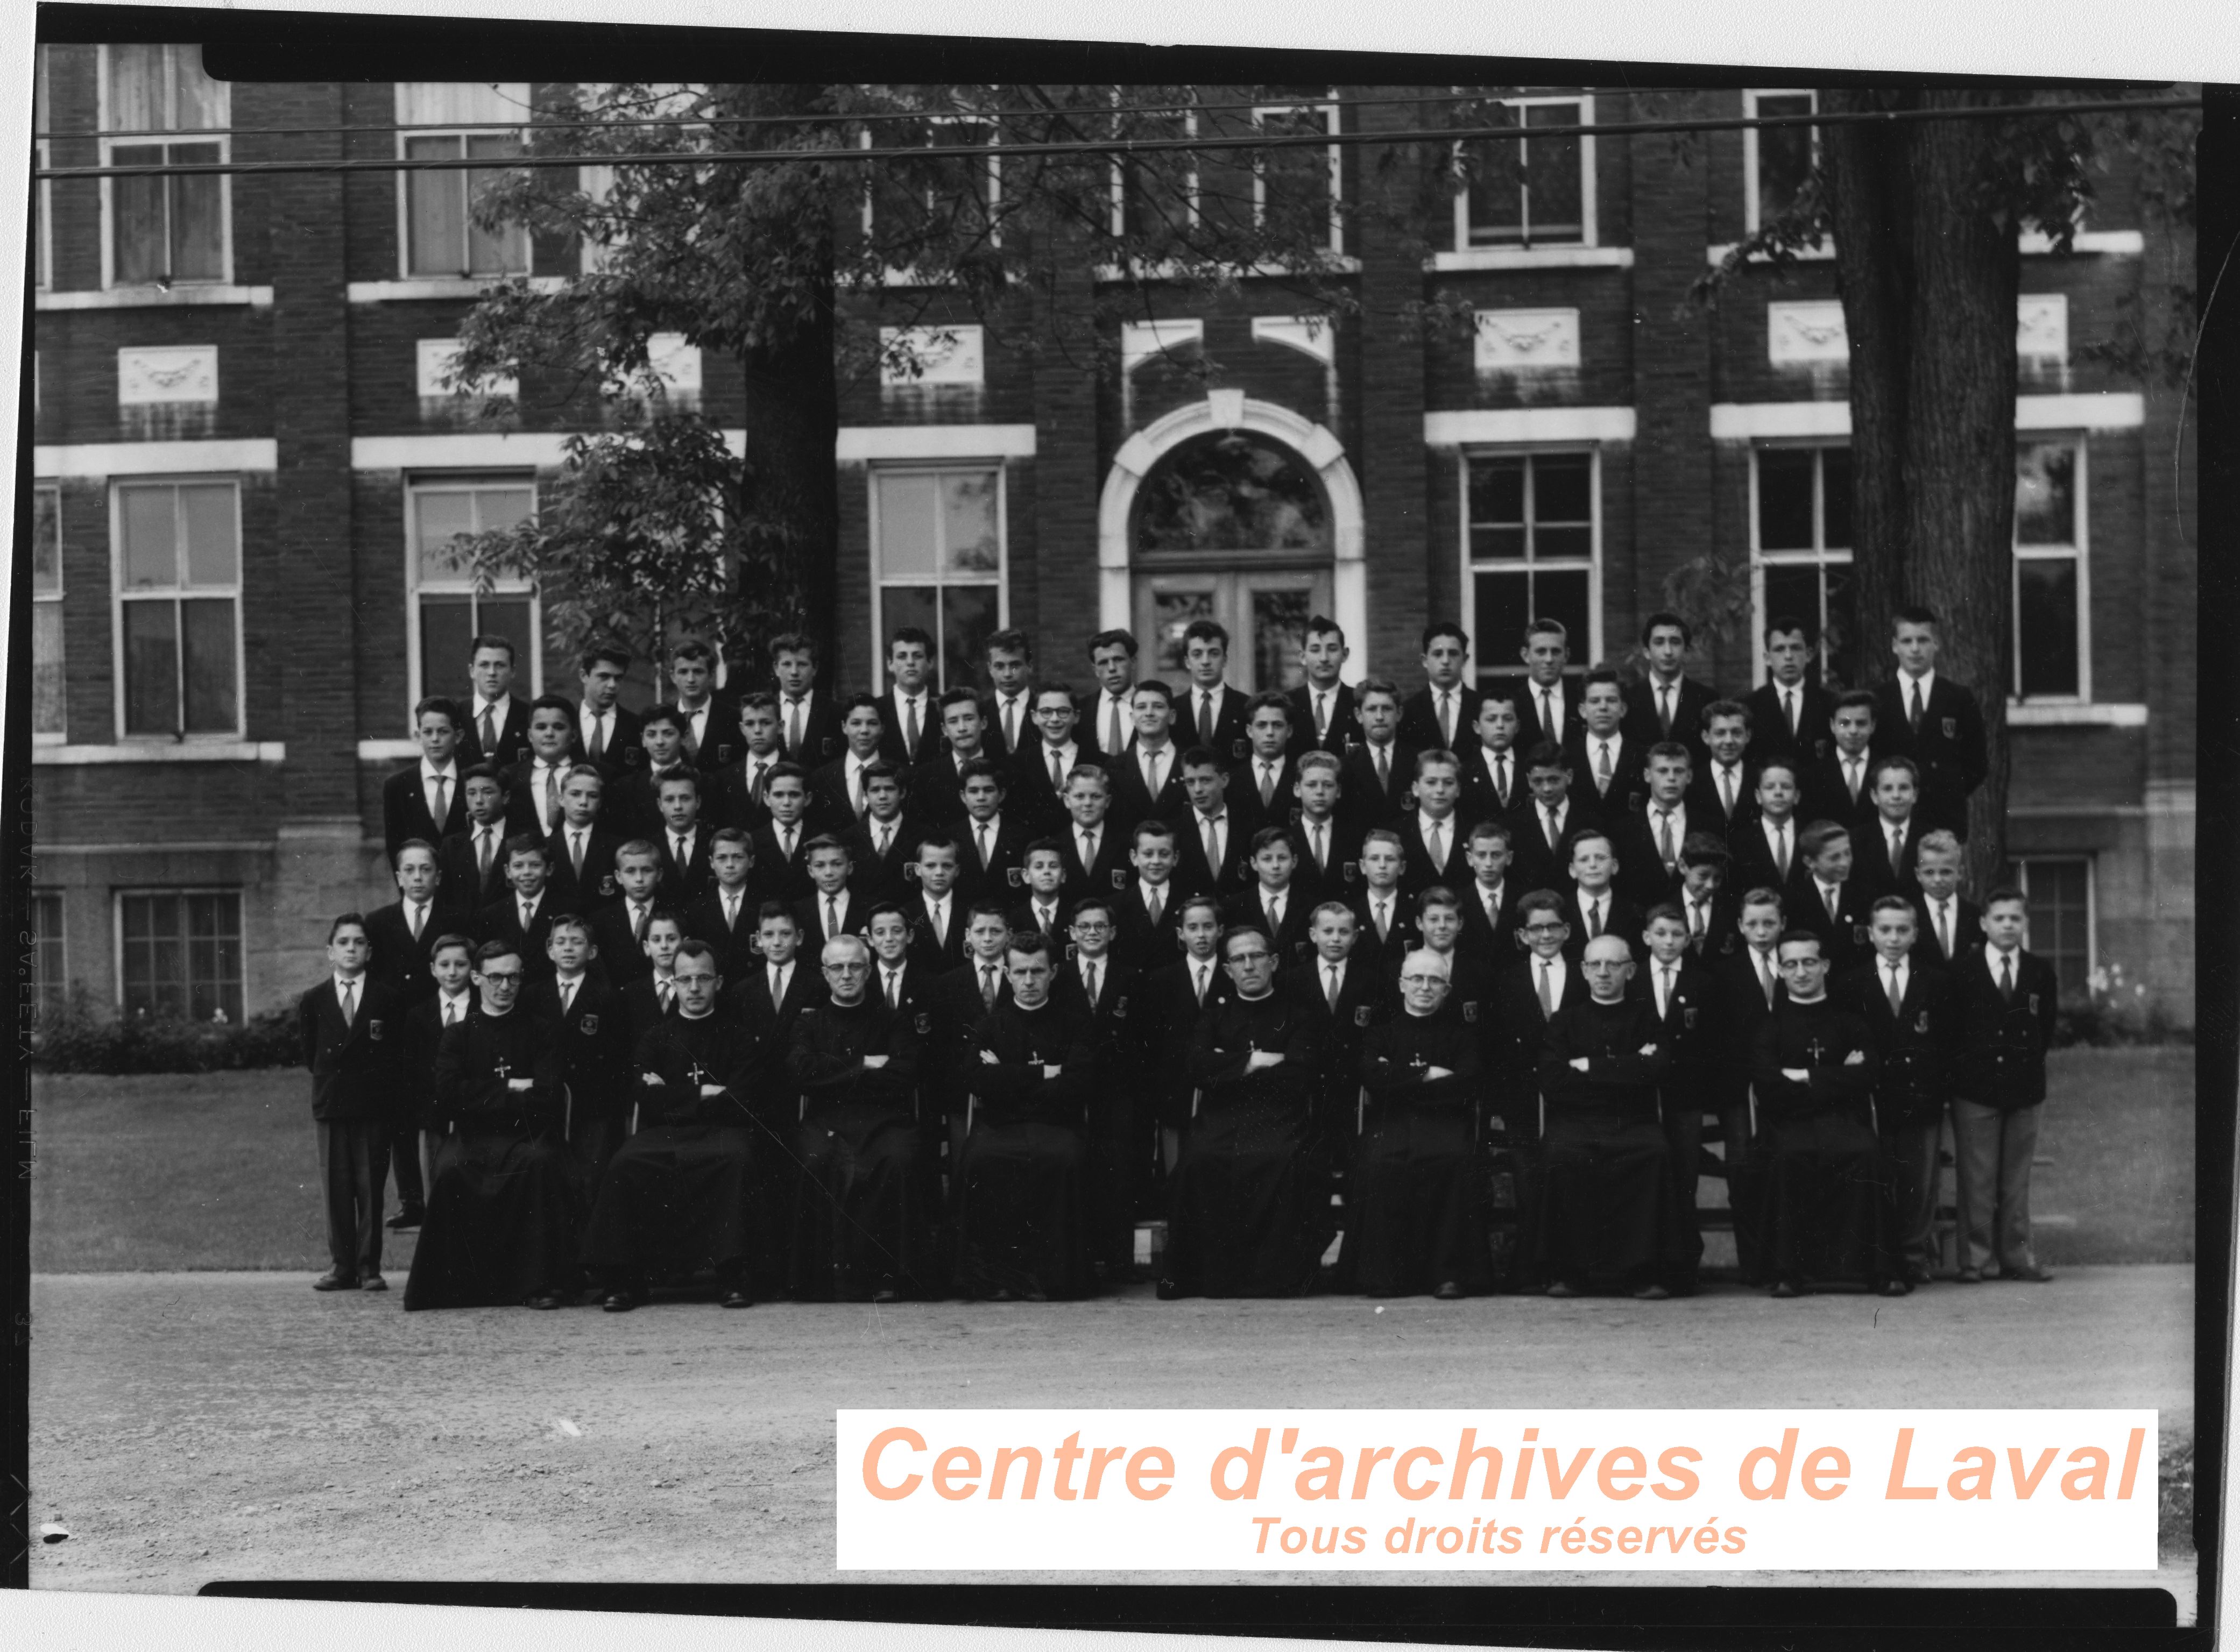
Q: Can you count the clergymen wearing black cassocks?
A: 8